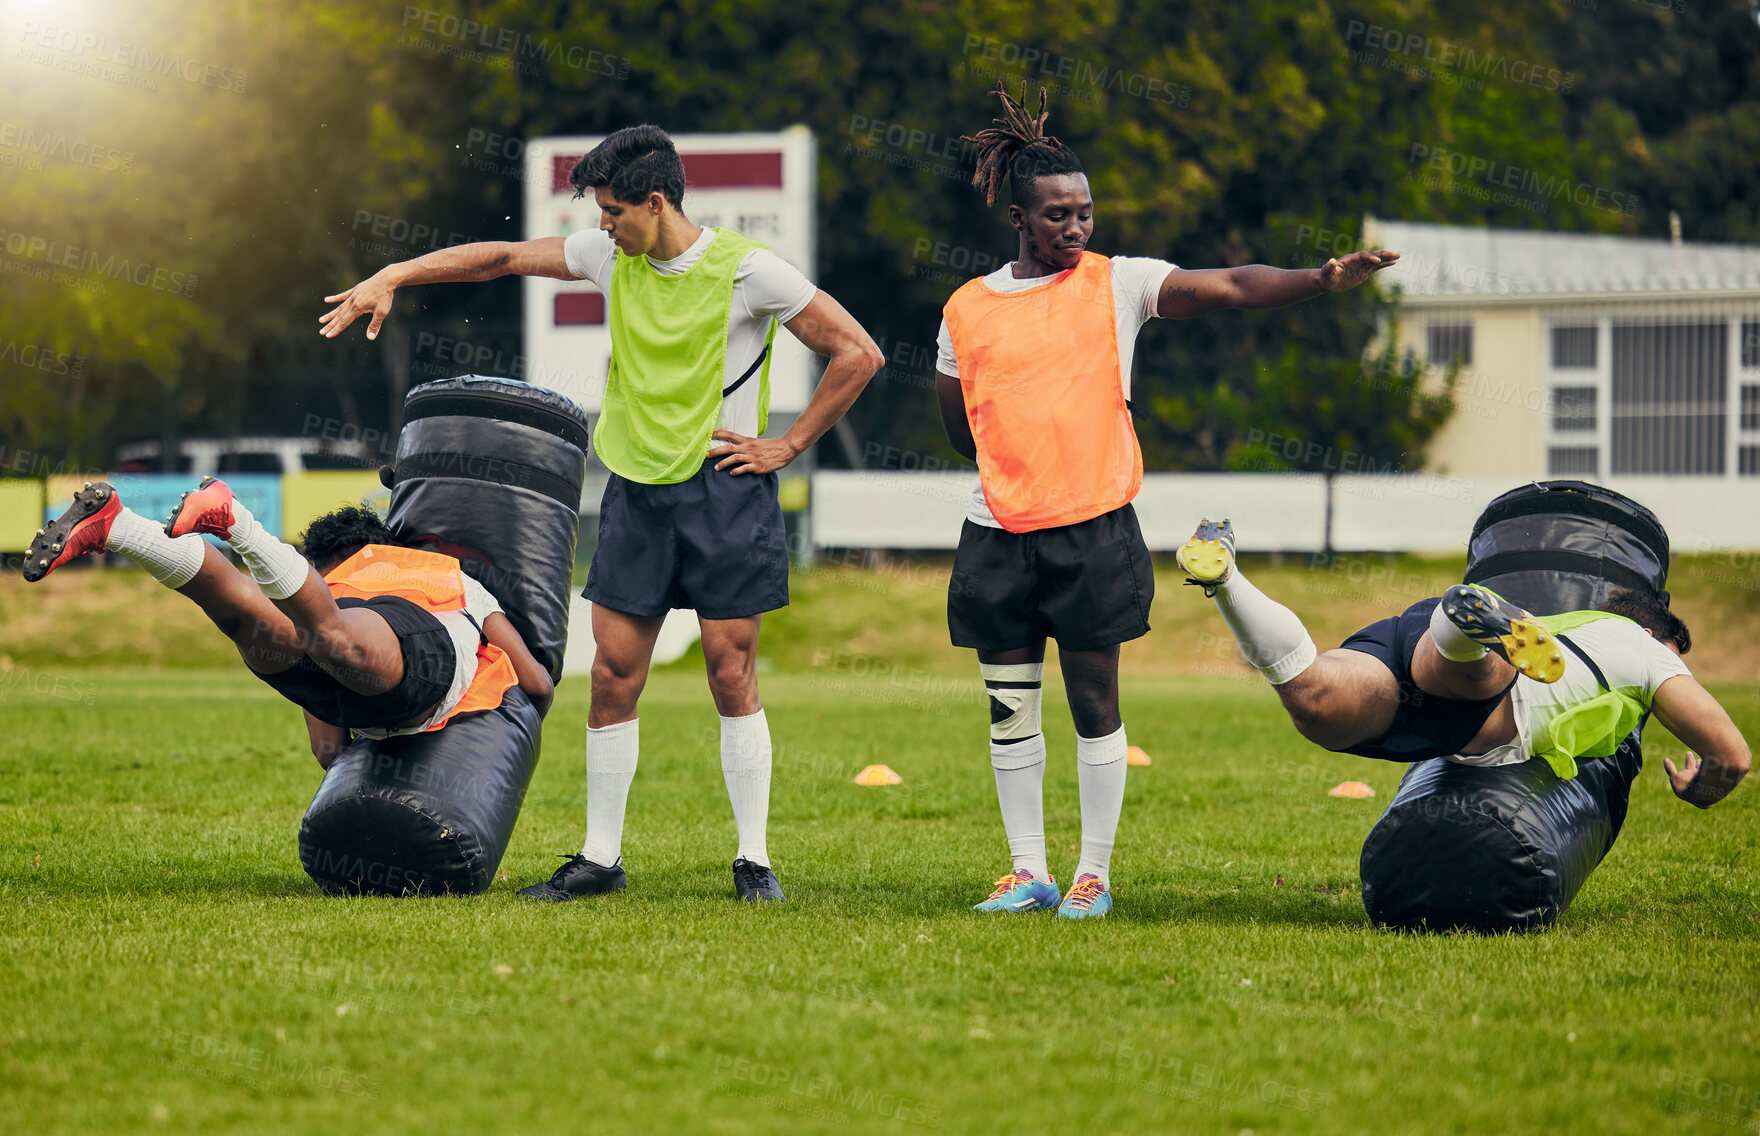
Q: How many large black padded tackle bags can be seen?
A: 2